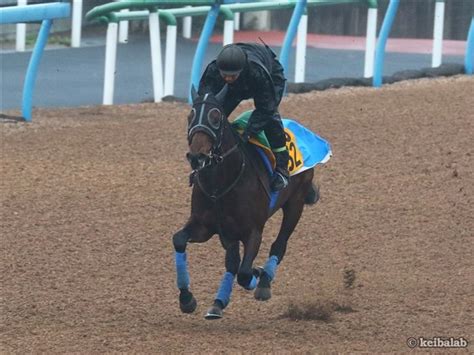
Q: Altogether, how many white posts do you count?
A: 12